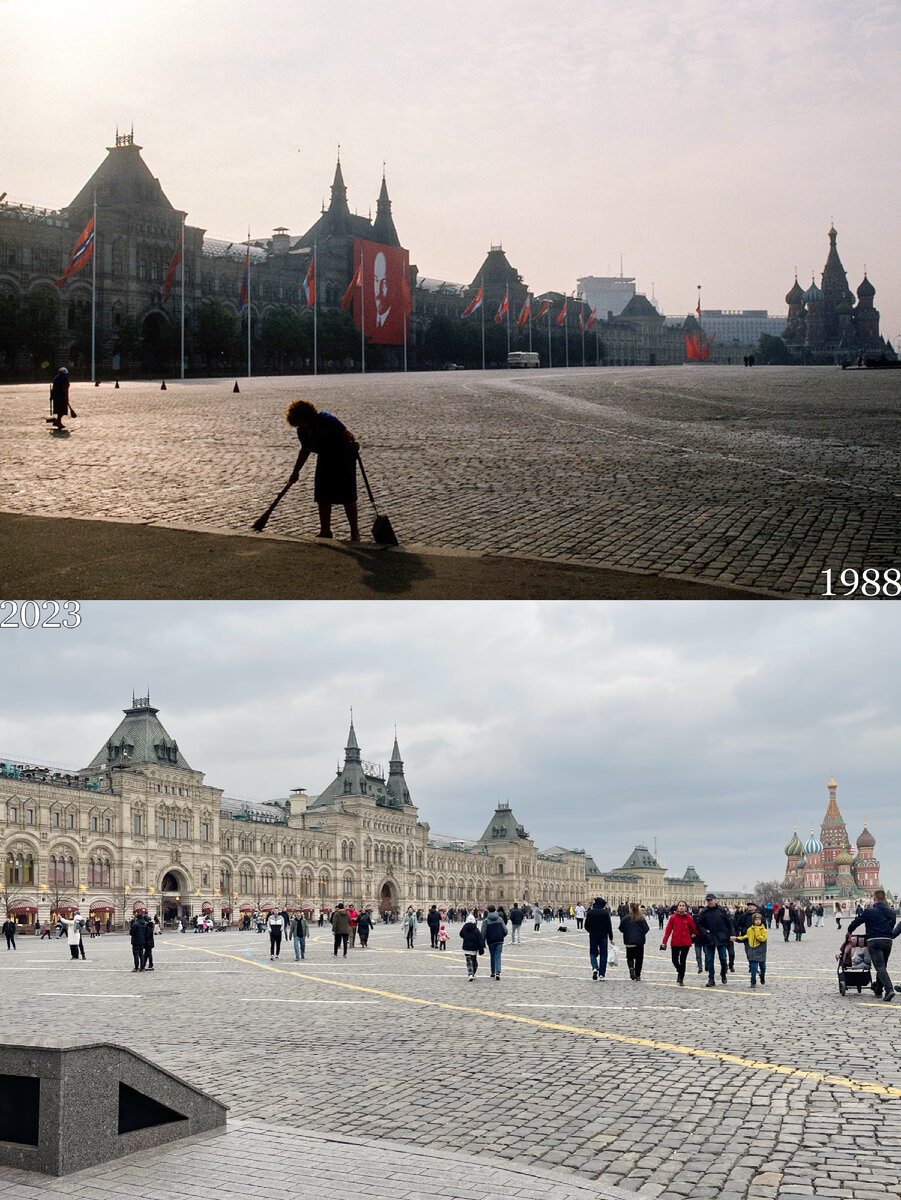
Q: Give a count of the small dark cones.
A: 4